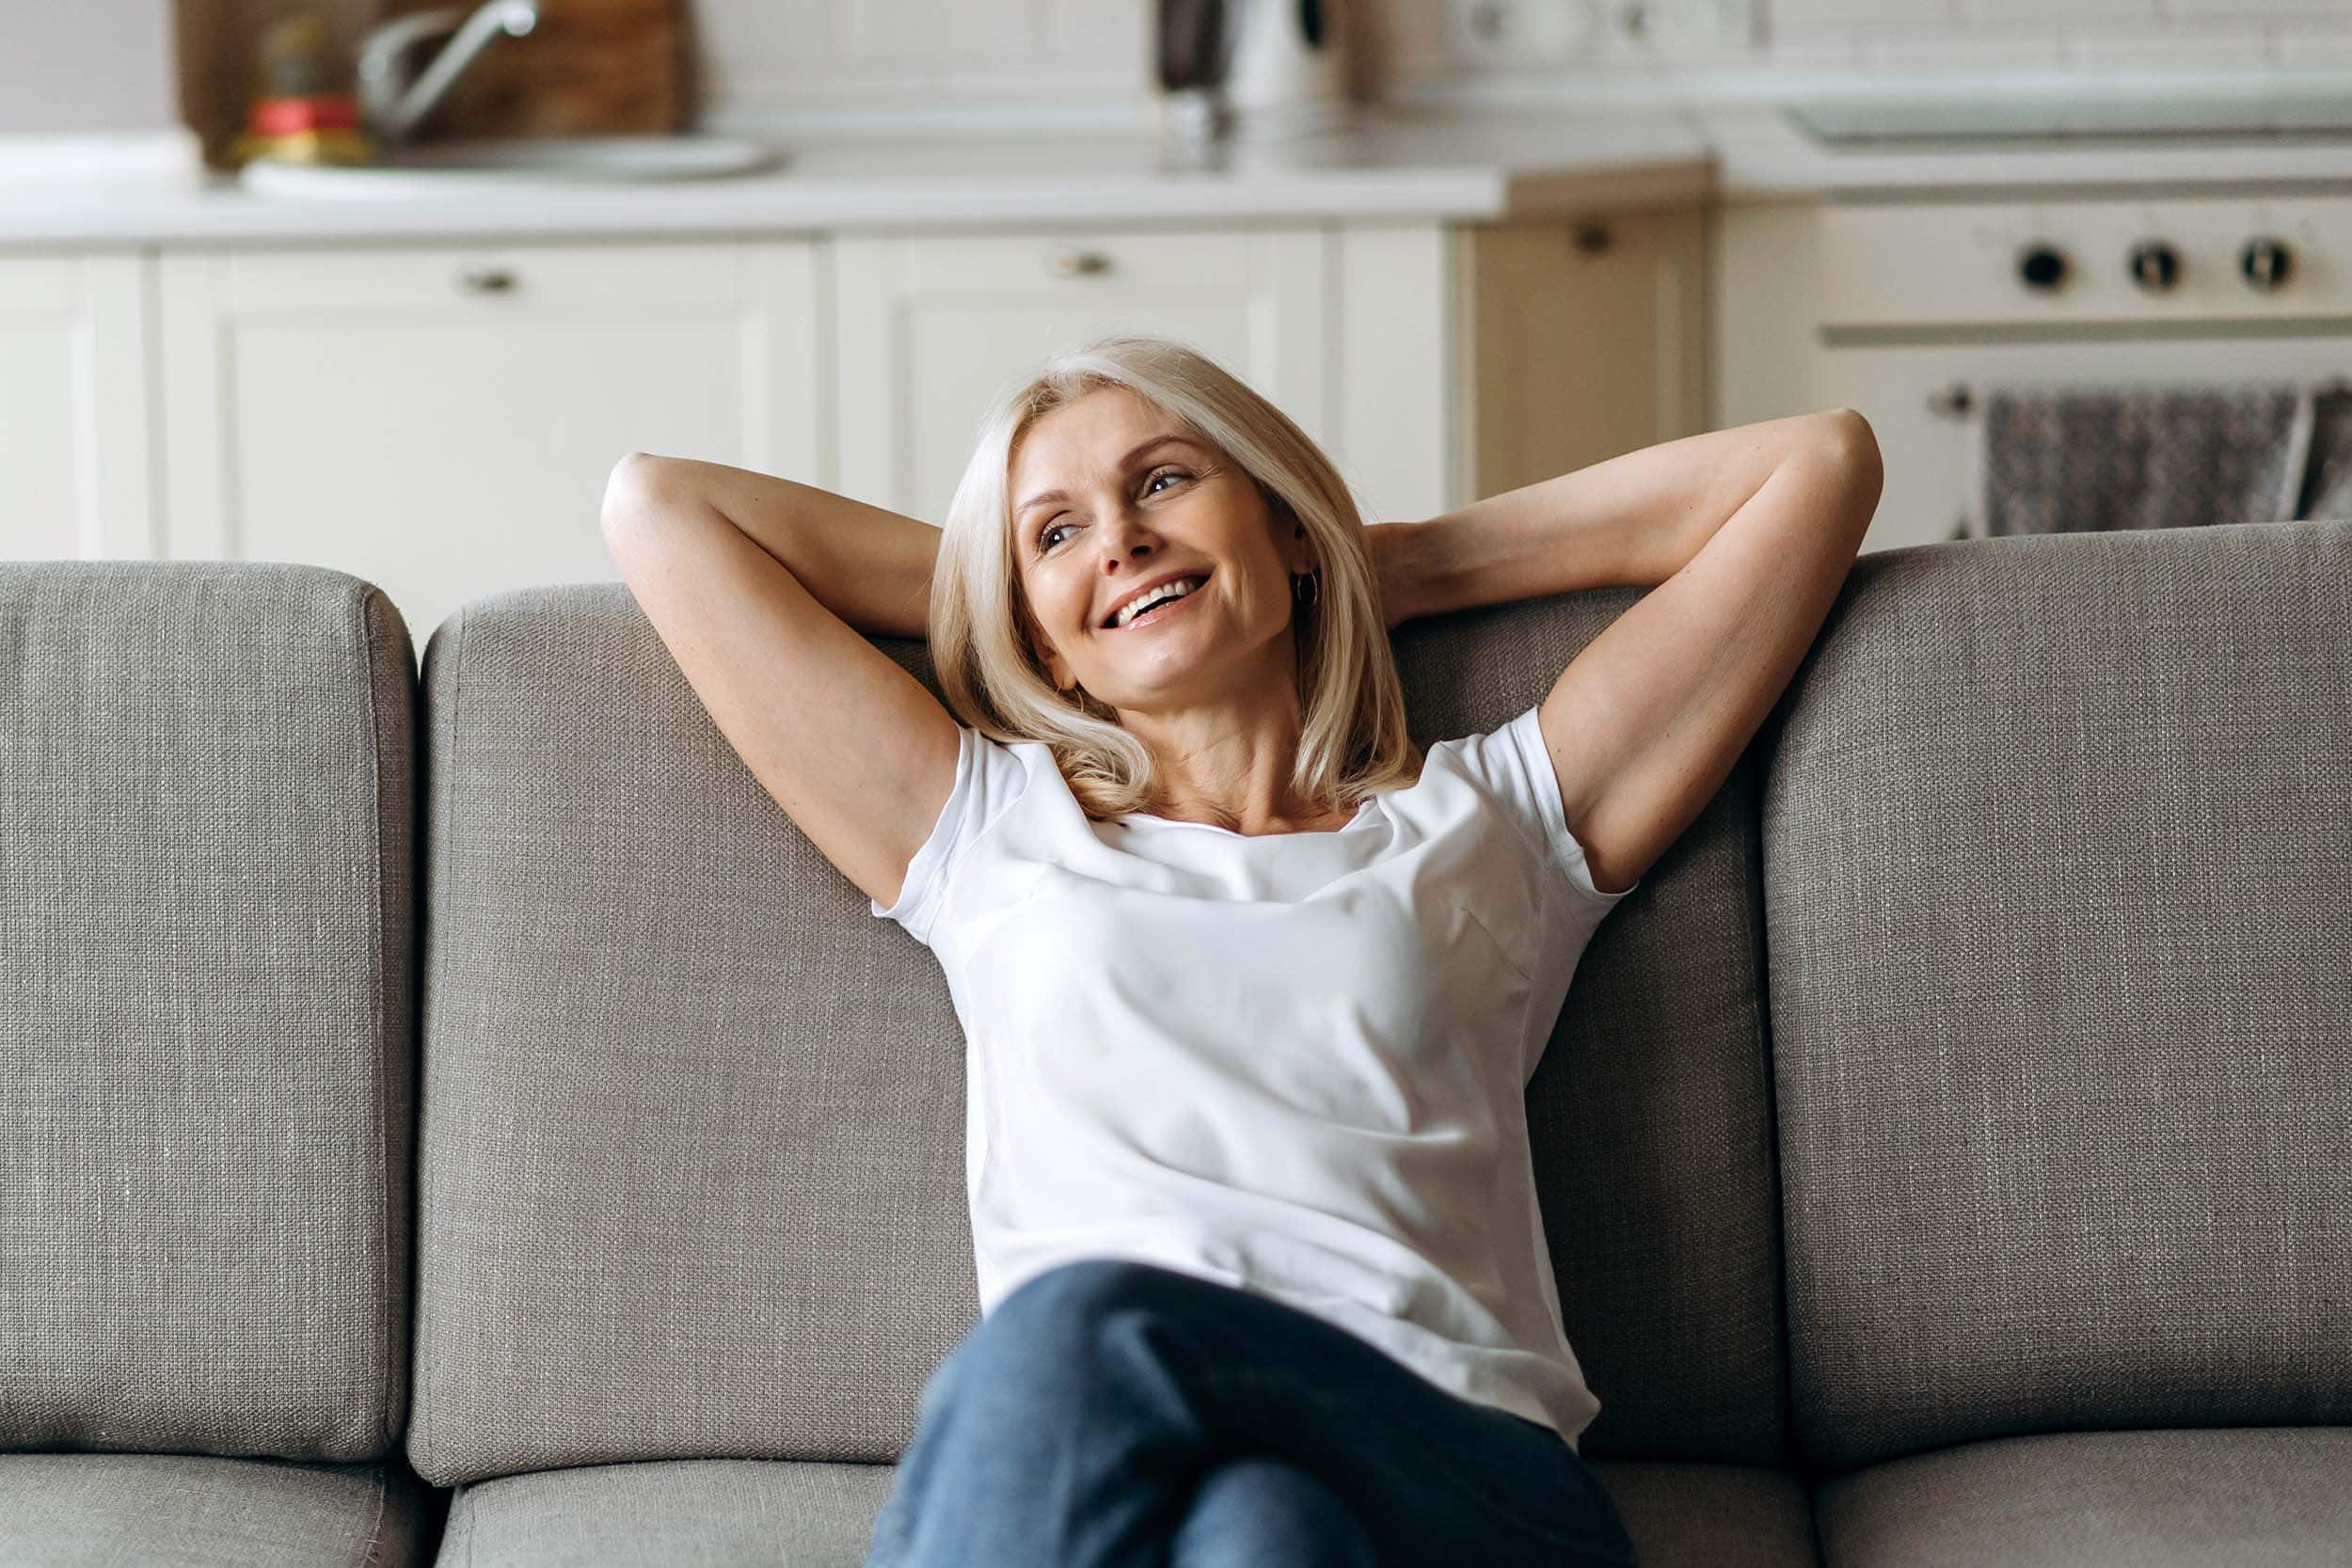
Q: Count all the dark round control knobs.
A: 3